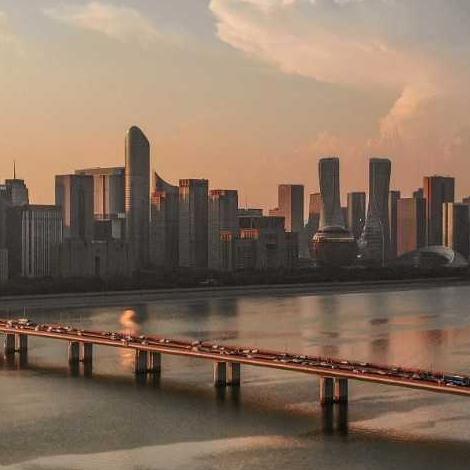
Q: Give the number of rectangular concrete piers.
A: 10